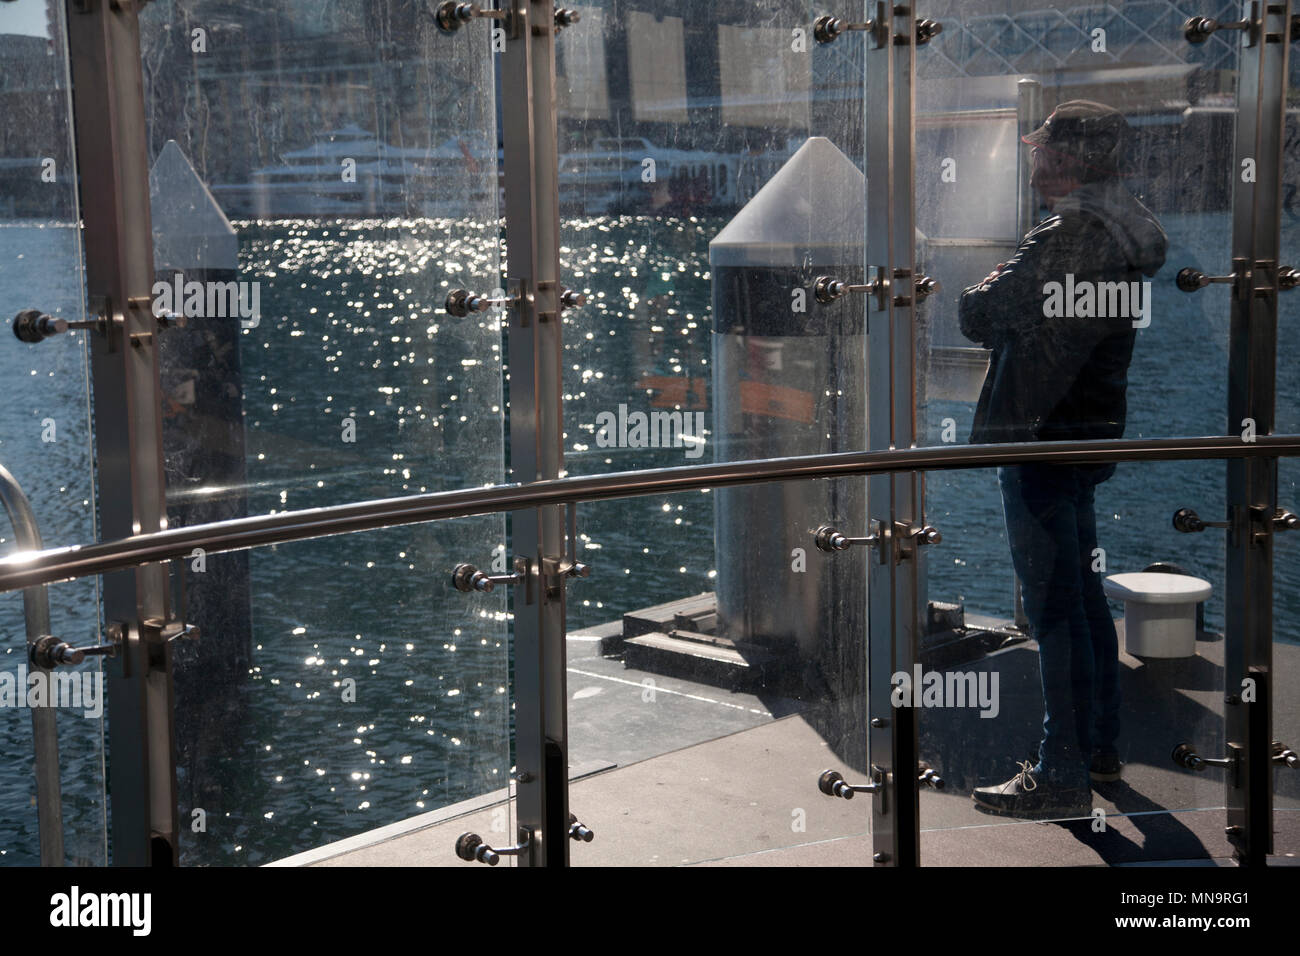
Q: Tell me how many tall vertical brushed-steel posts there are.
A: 4